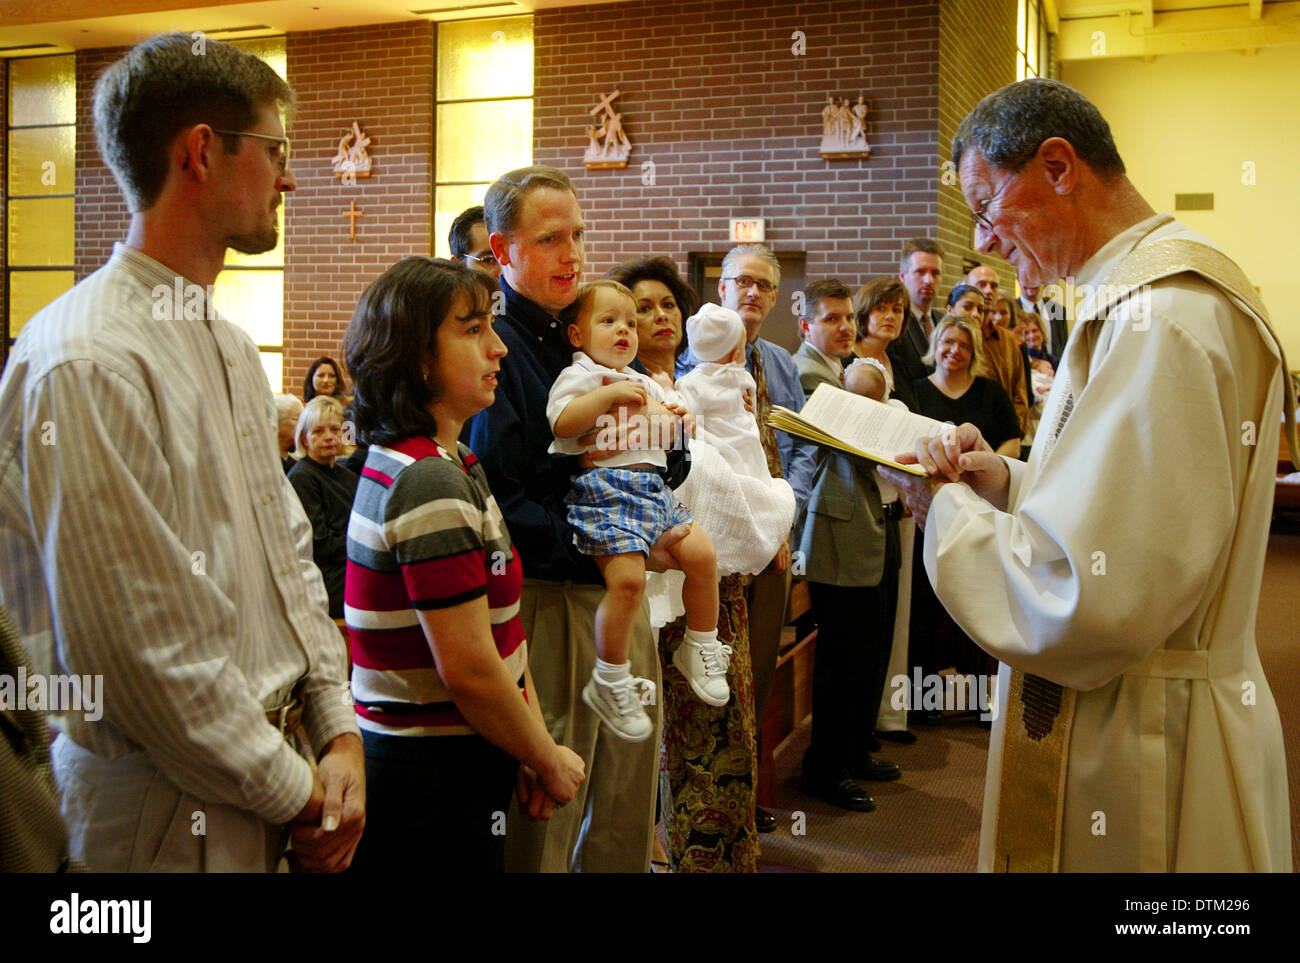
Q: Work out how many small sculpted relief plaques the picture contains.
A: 3